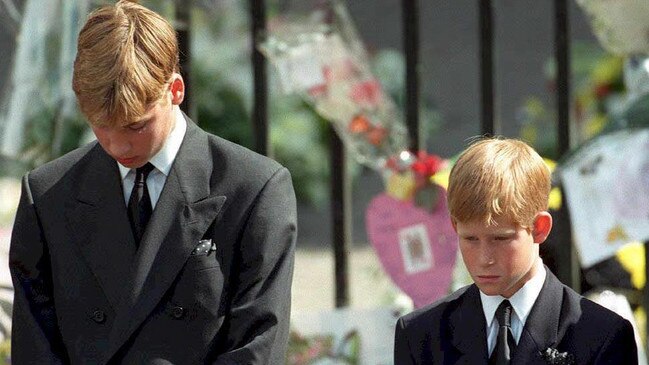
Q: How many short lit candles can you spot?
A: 0